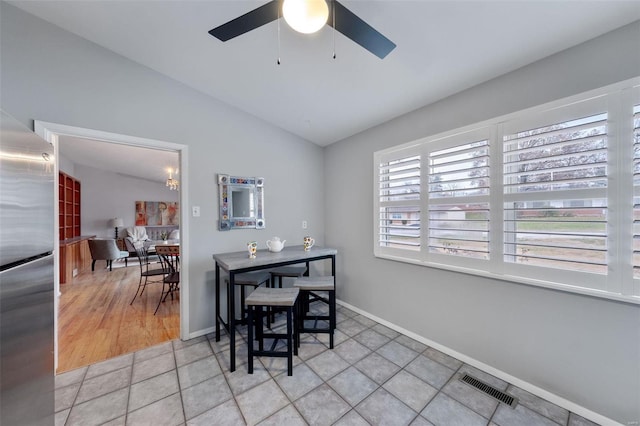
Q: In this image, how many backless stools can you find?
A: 4